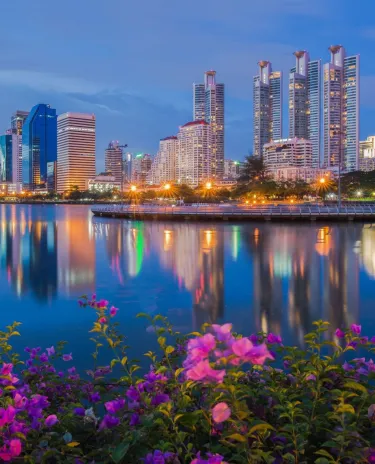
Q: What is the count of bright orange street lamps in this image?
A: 4